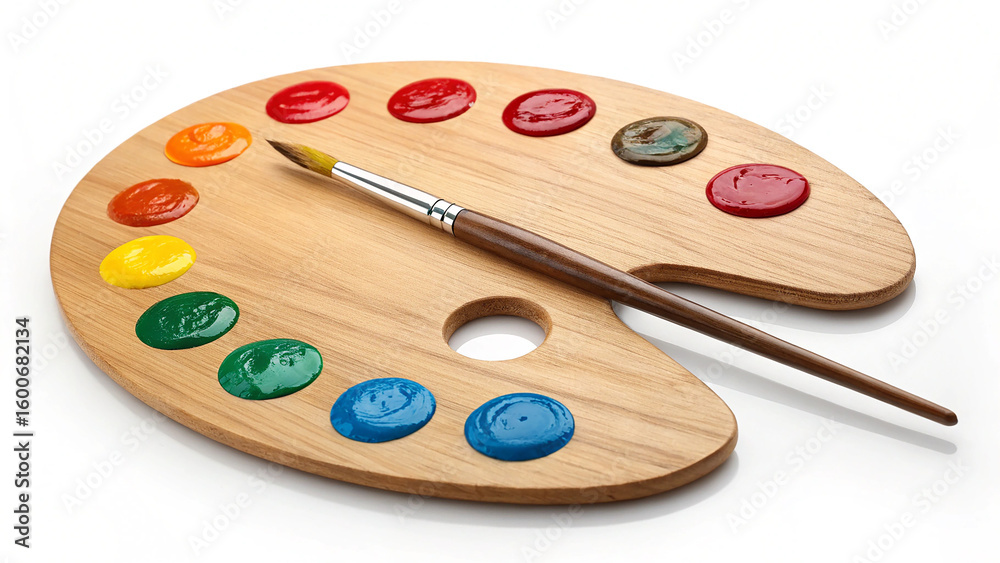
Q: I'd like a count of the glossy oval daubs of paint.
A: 12